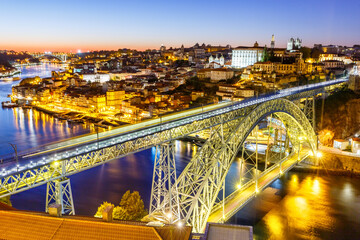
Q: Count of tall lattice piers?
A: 3